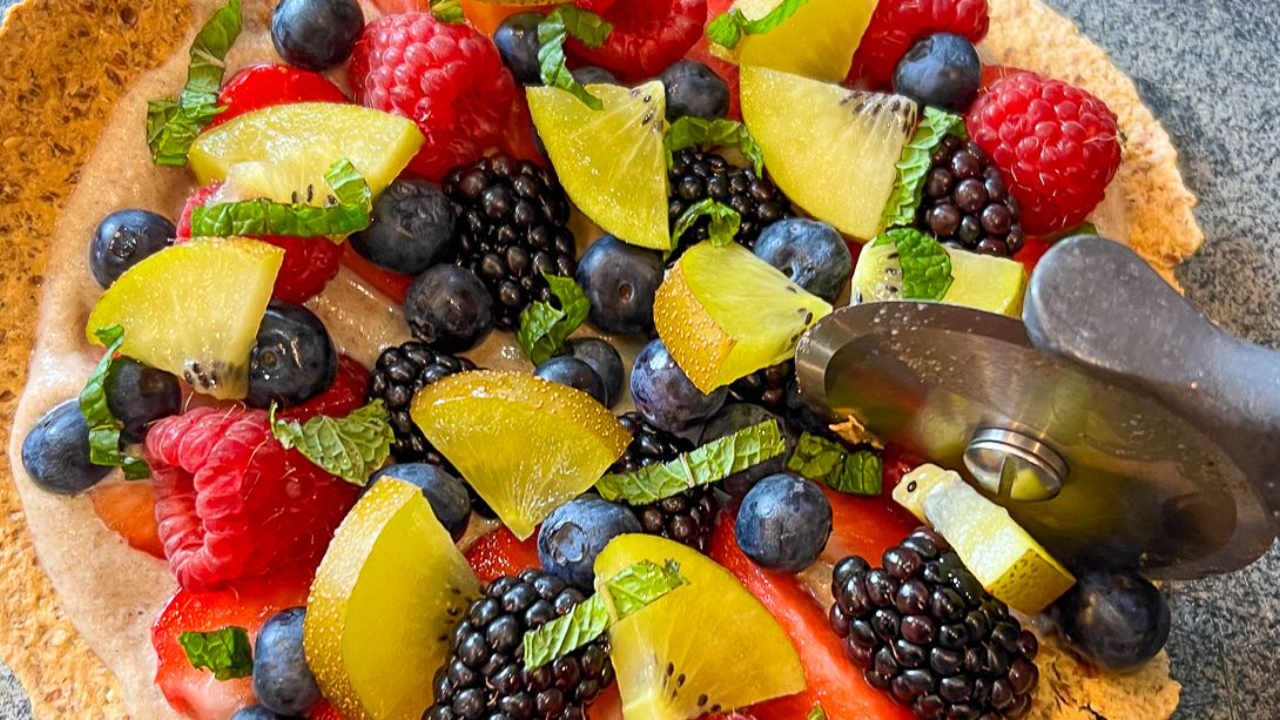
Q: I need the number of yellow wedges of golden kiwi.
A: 11